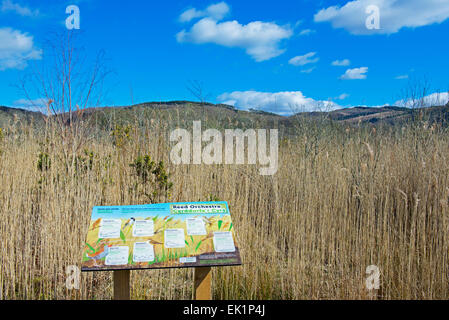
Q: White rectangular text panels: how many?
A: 7